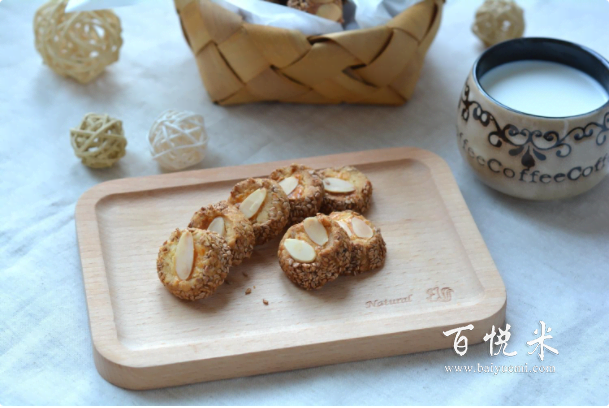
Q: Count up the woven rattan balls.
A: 4